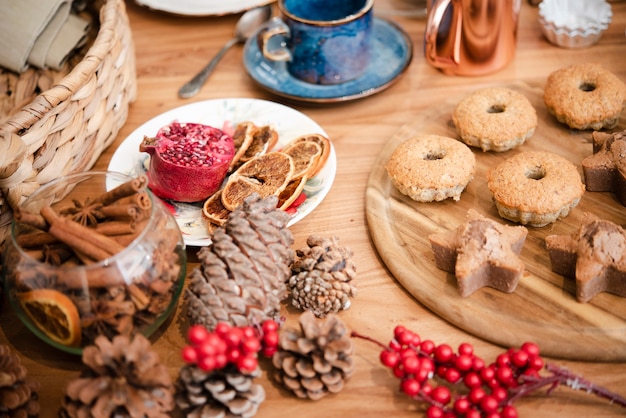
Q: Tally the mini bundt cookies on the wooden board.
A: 4